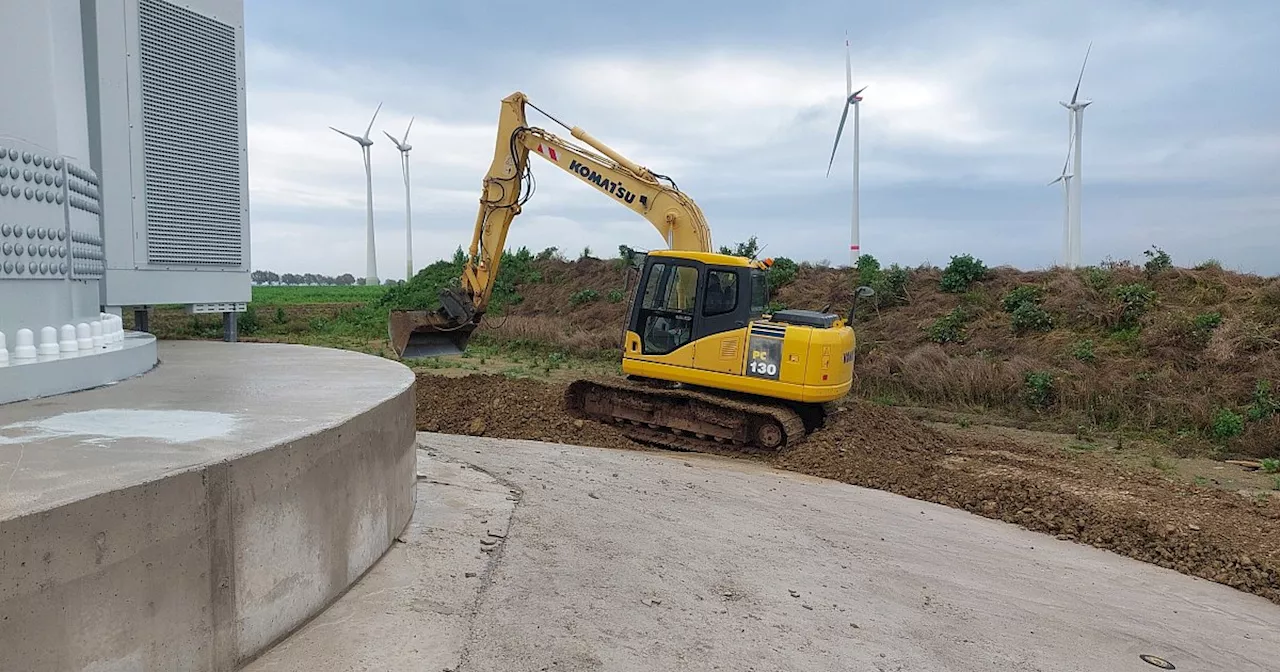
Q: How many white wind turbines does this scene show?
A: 5